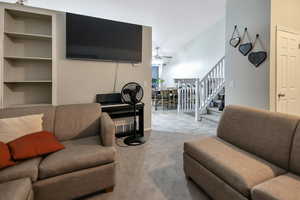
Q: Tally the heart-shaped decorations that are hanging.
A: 3